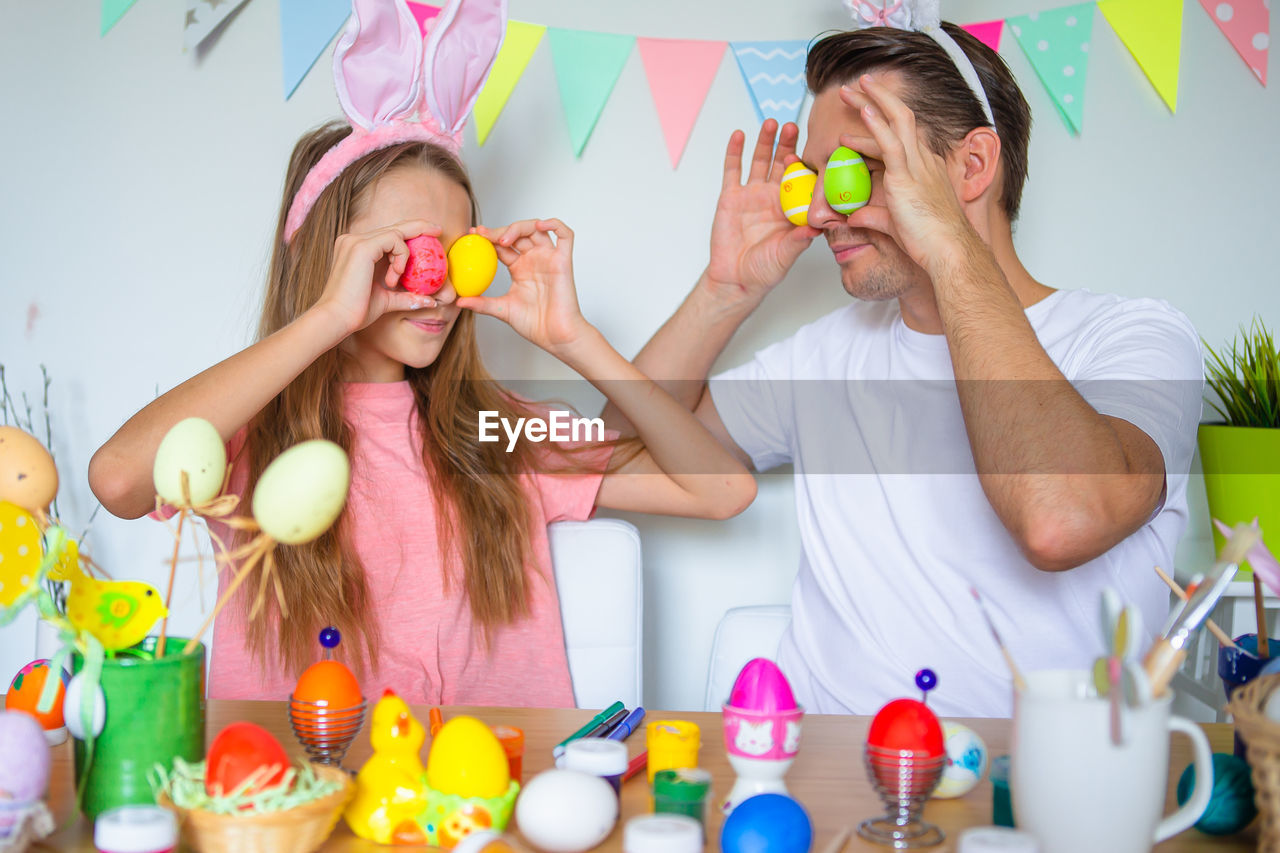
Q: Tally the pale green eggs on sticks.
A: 2